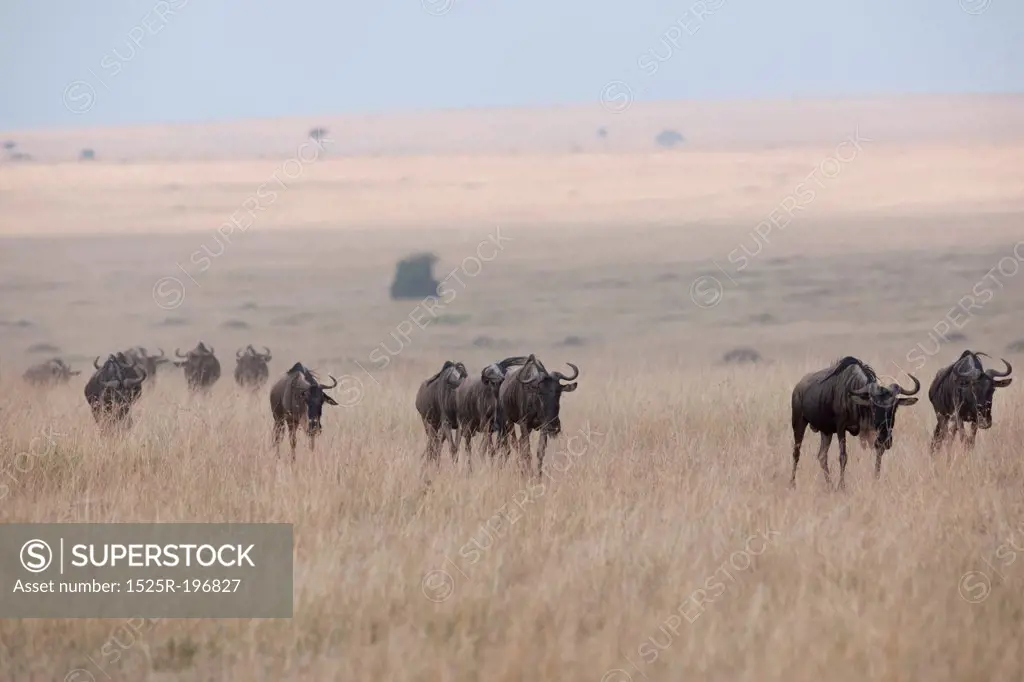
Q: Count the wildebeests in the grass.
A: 11